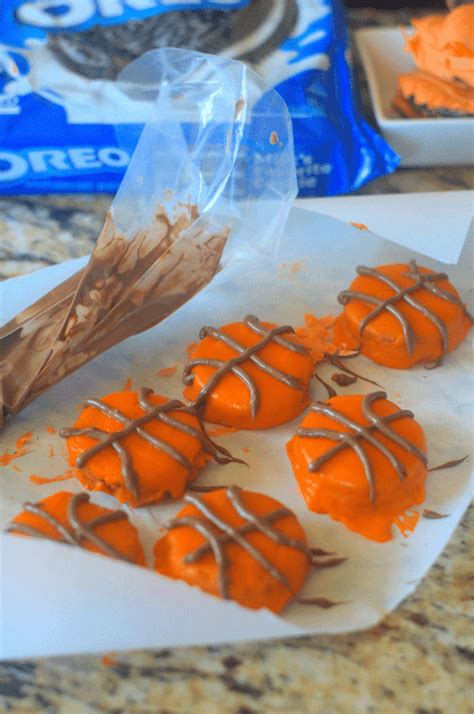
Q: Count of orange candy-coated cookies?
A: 6